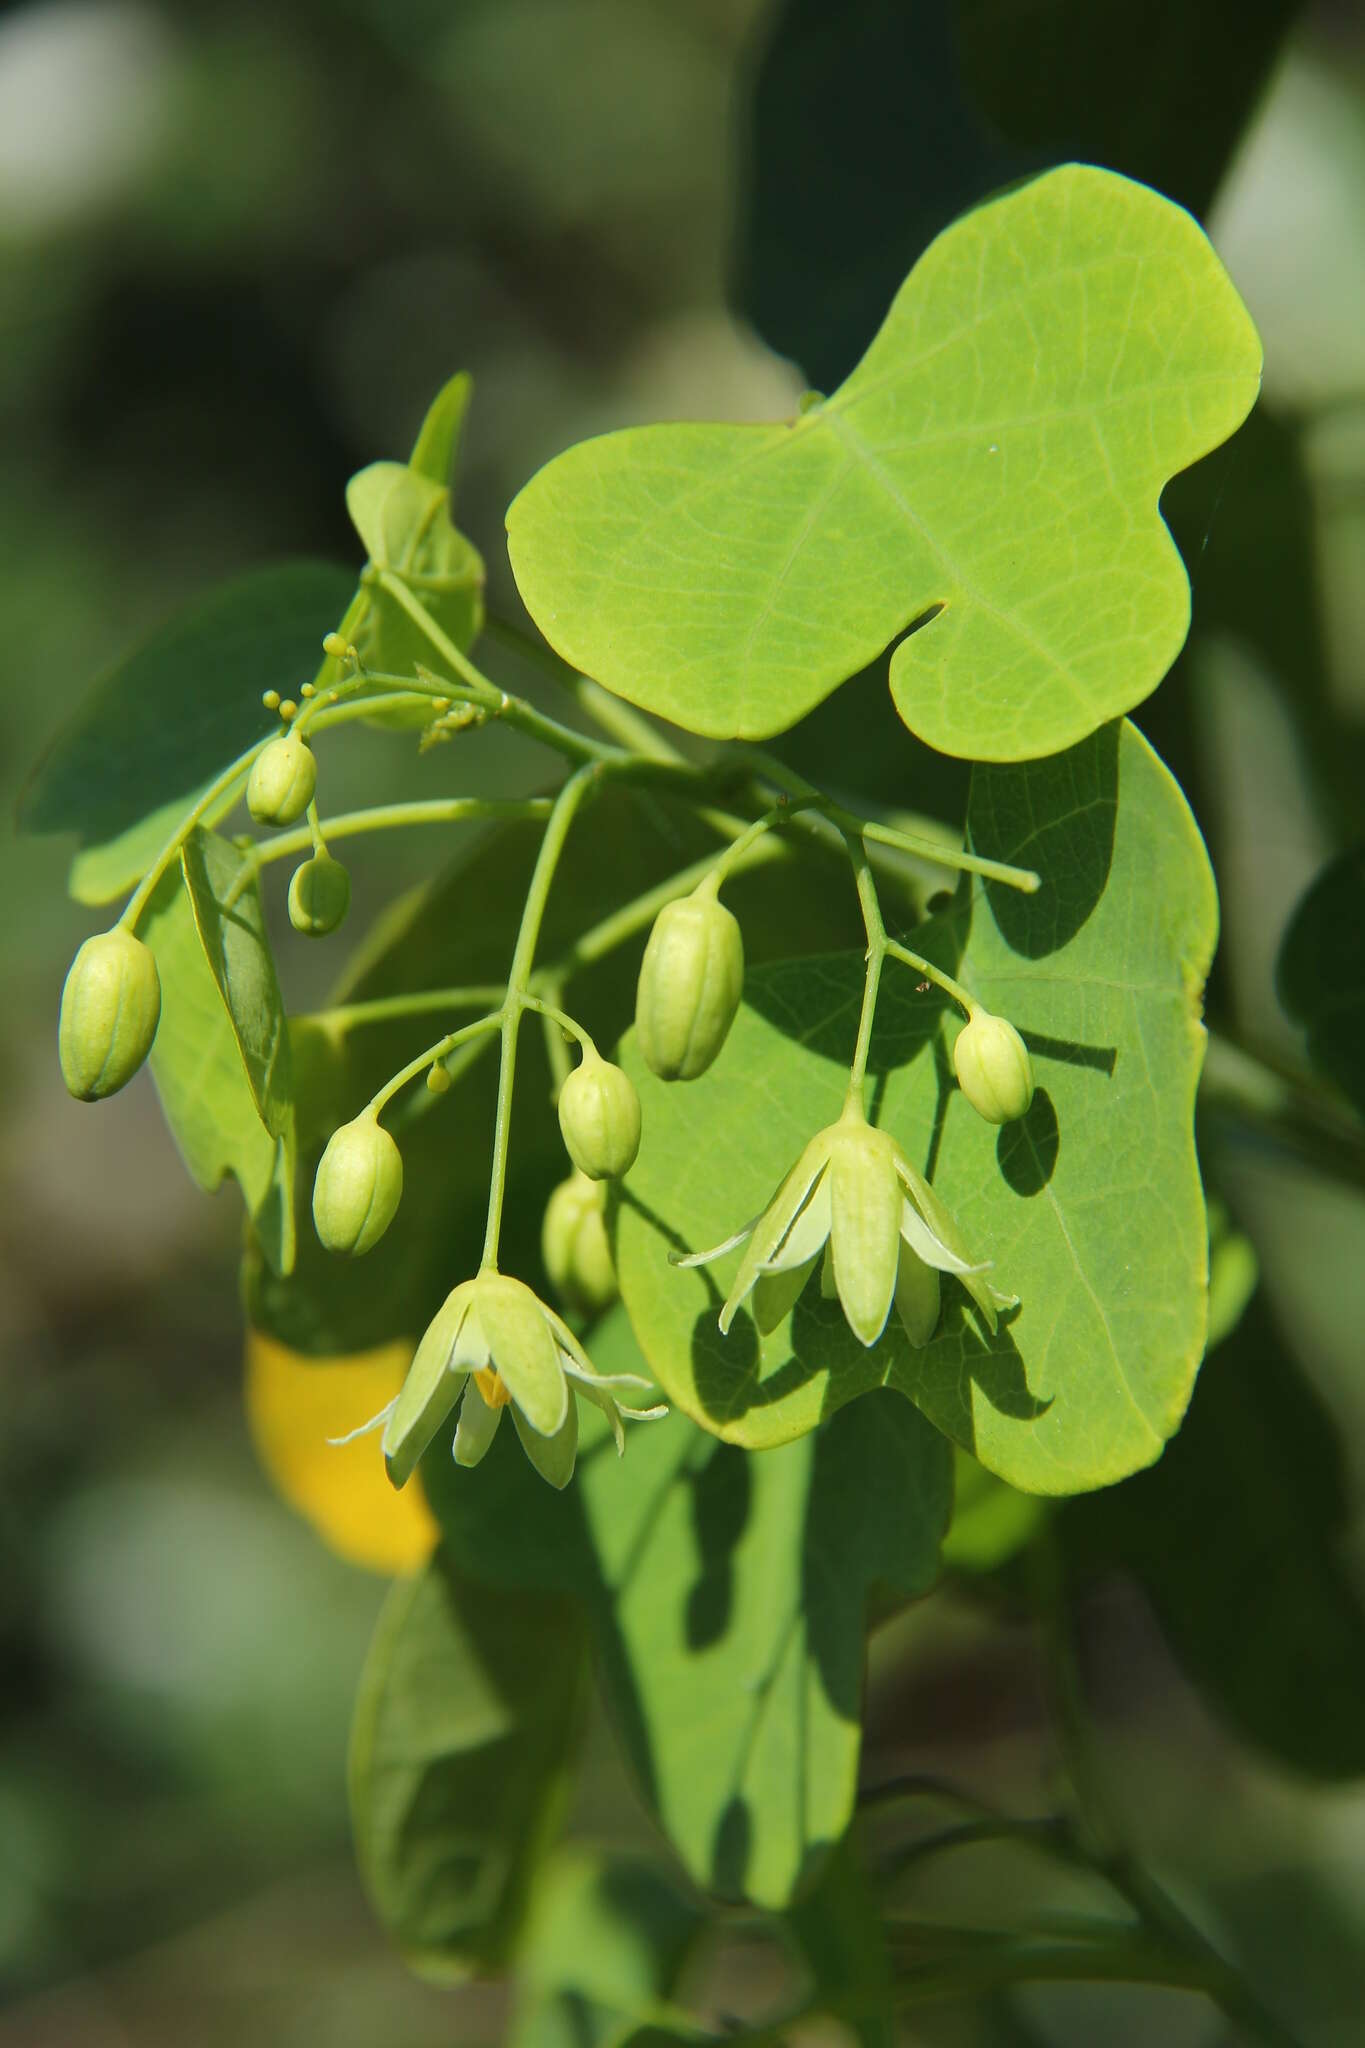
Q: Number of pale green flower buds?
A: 8